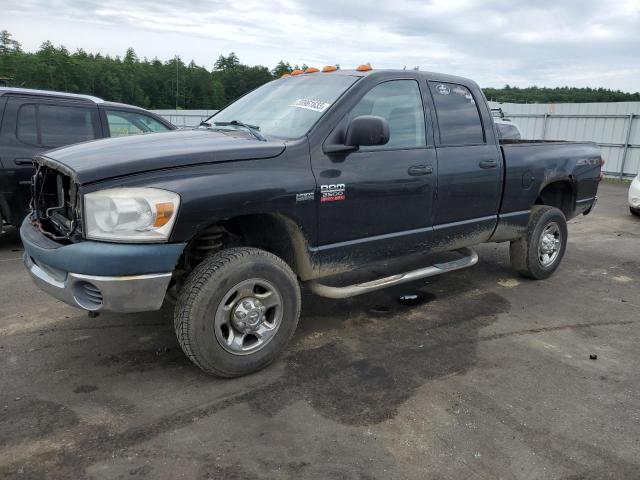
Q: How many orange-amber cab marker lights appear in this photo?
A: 5